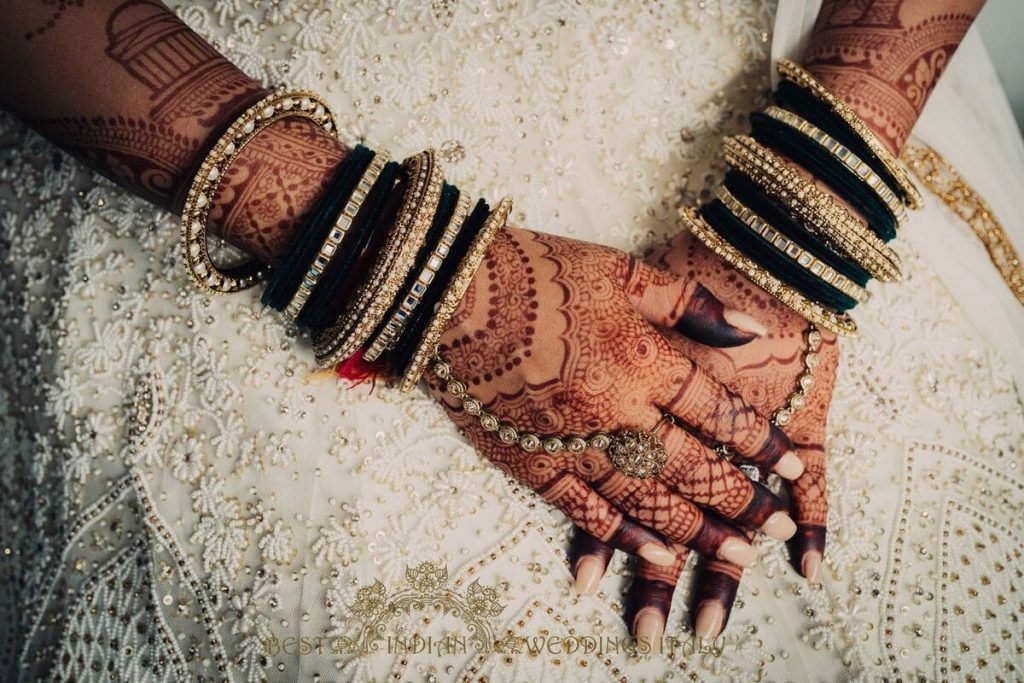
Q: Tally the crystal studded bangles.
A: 4